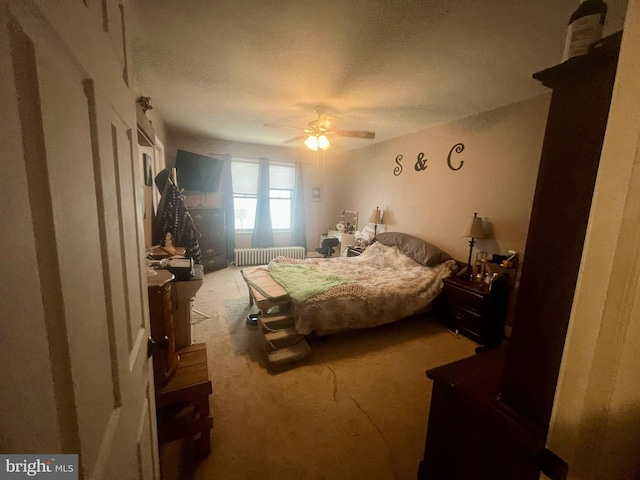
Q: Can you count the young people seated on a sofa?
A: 0